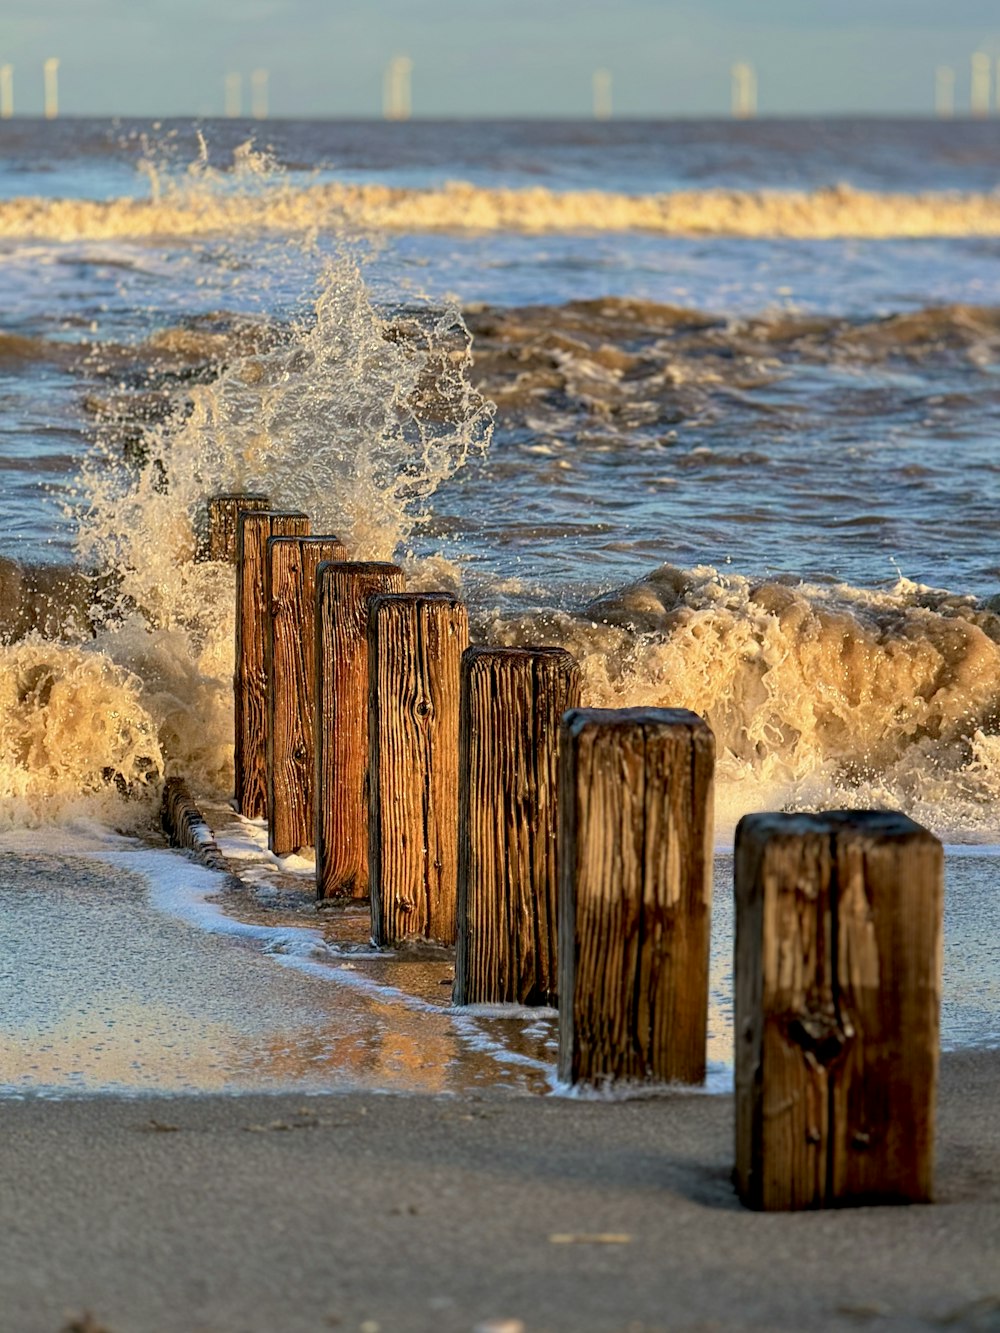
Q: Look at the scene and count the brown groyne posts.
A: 8